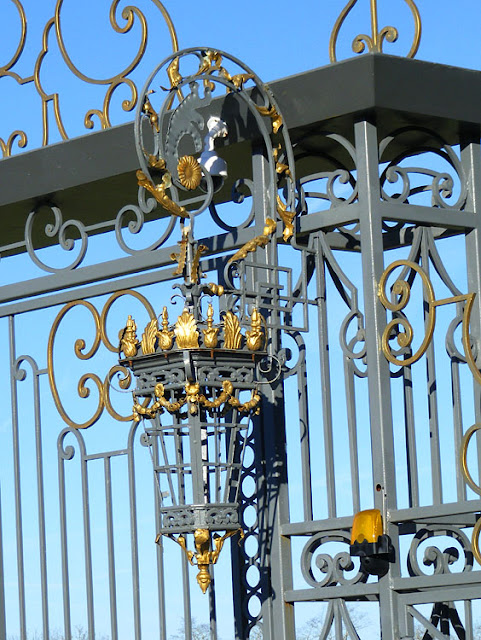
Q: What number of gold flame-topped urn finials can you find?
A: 4